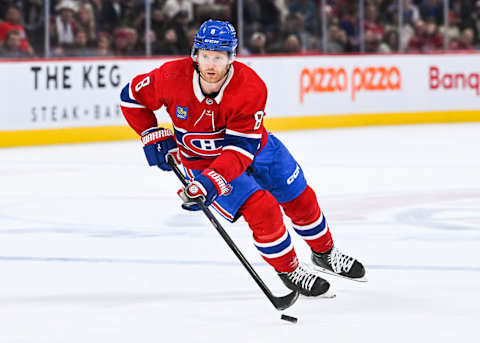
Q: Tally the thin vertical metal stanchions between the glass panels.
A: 7